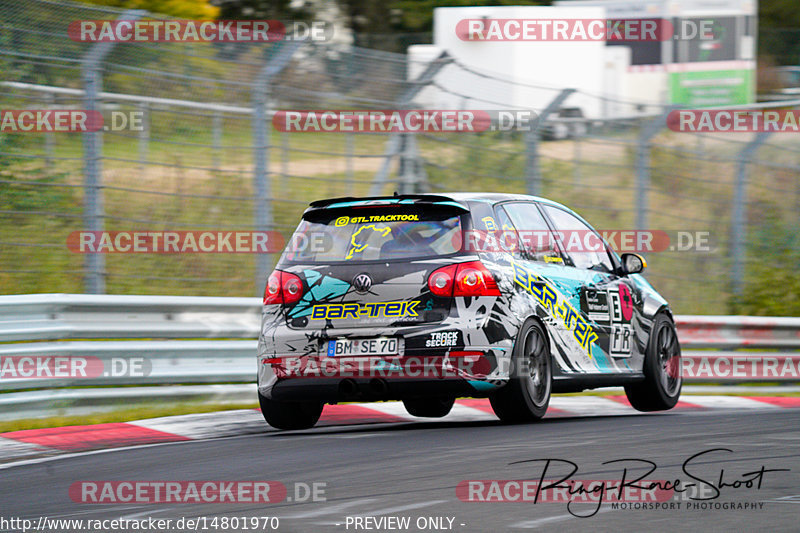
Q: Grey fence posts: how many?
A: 6